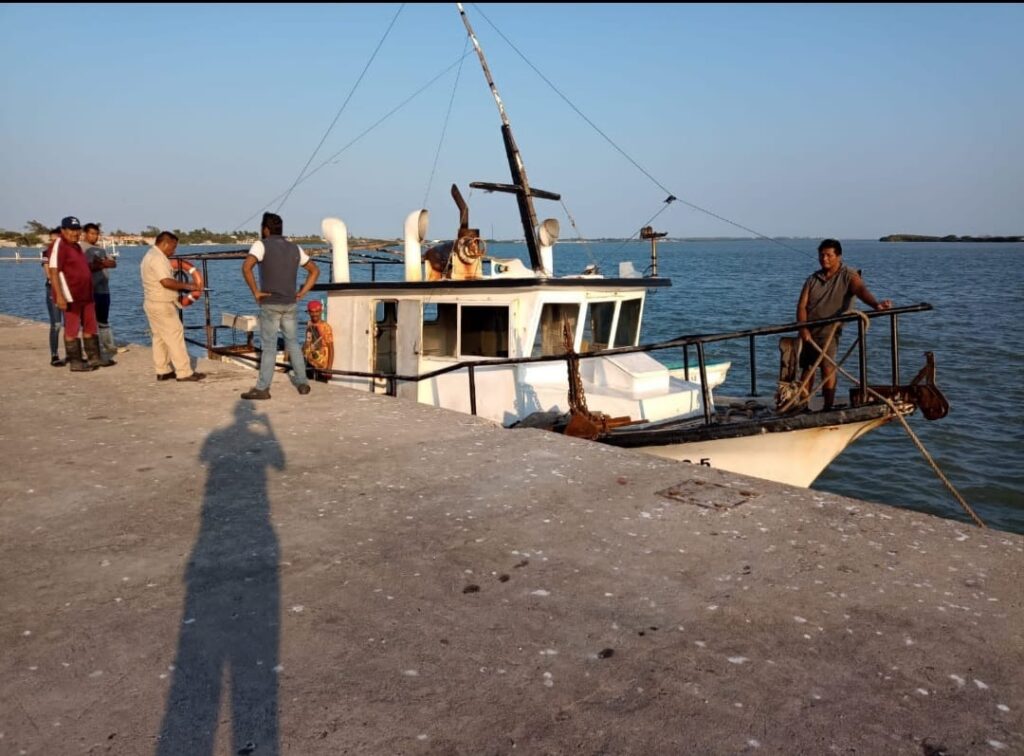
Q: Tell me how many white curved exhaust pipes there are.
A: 3